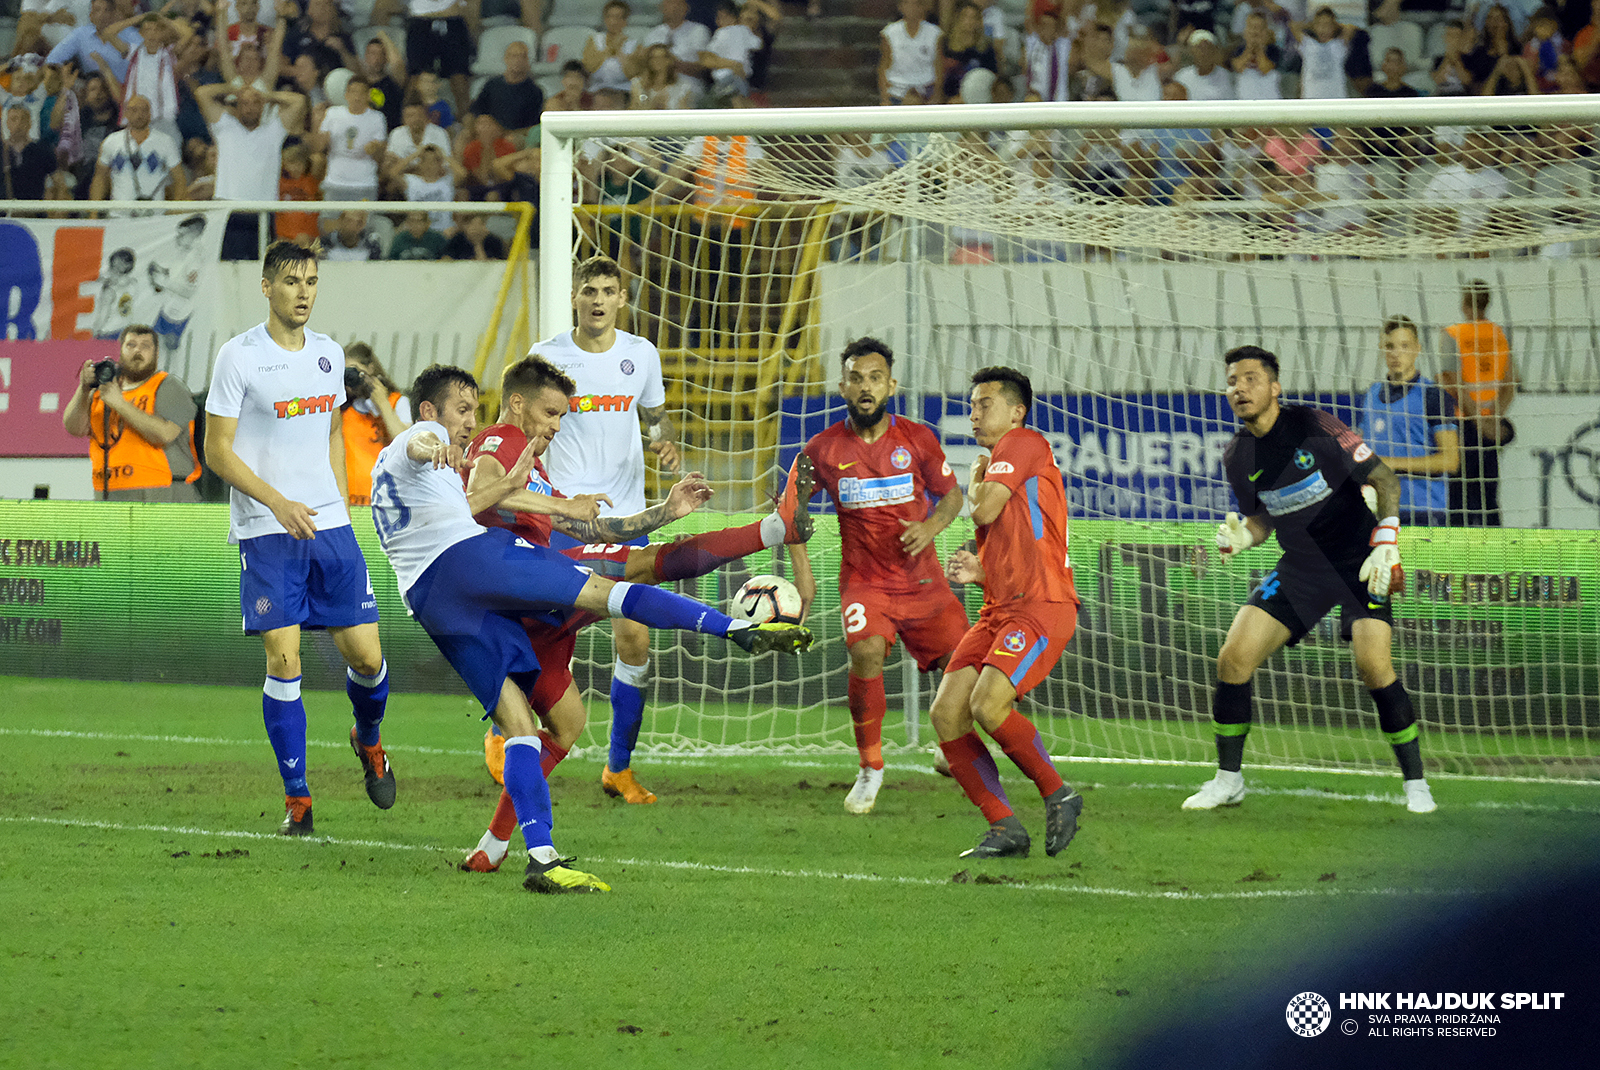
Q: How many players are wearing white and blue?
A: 3